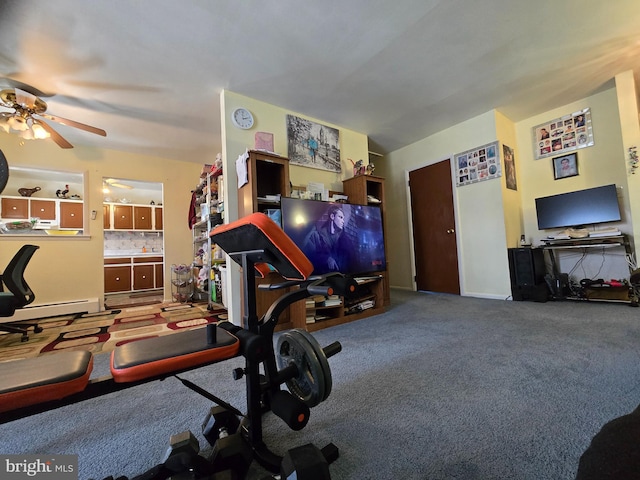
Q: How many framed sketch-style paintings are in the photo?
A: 1